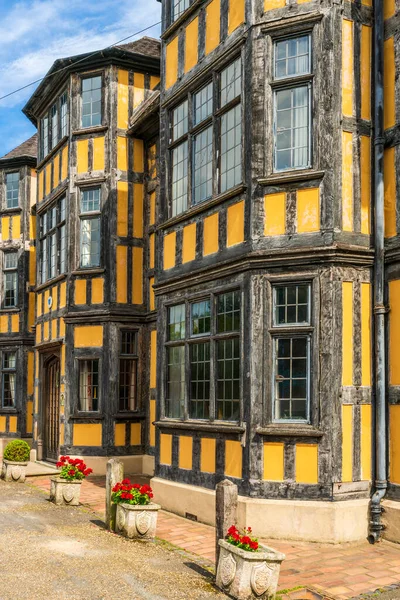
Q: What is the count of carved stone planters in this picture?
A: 4